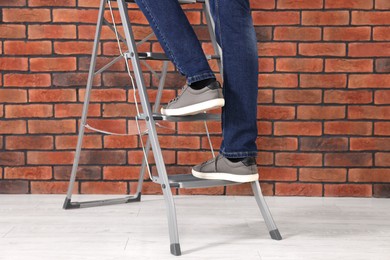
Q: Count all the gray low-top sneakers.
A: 2